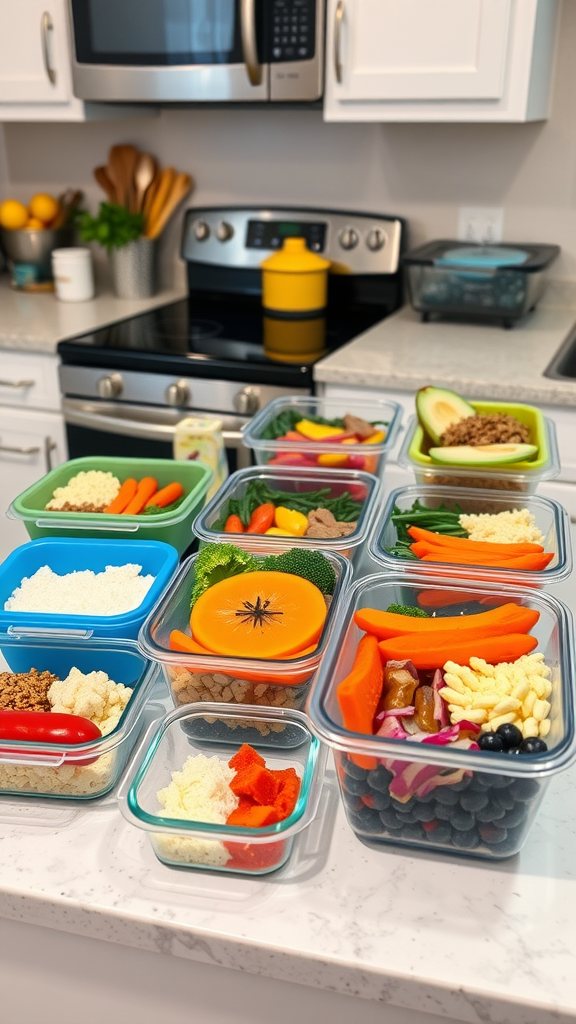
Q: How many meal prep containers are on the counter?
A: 10